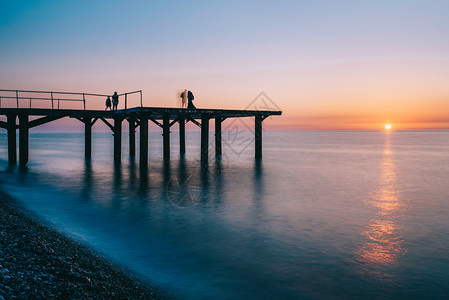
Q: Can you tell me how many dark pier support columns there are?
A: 11